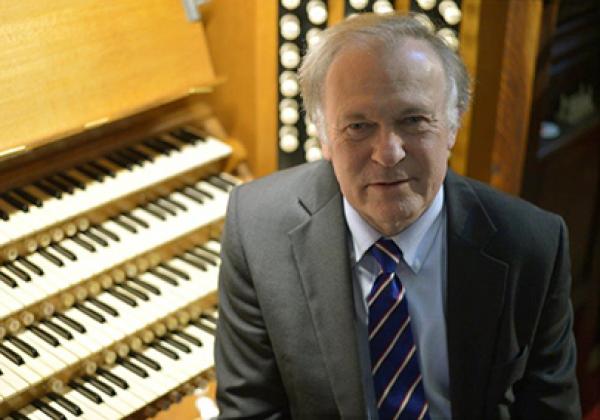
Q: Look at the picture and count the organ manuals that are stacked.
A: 4